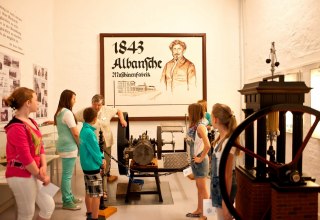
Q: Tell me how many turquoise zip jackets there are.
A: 1